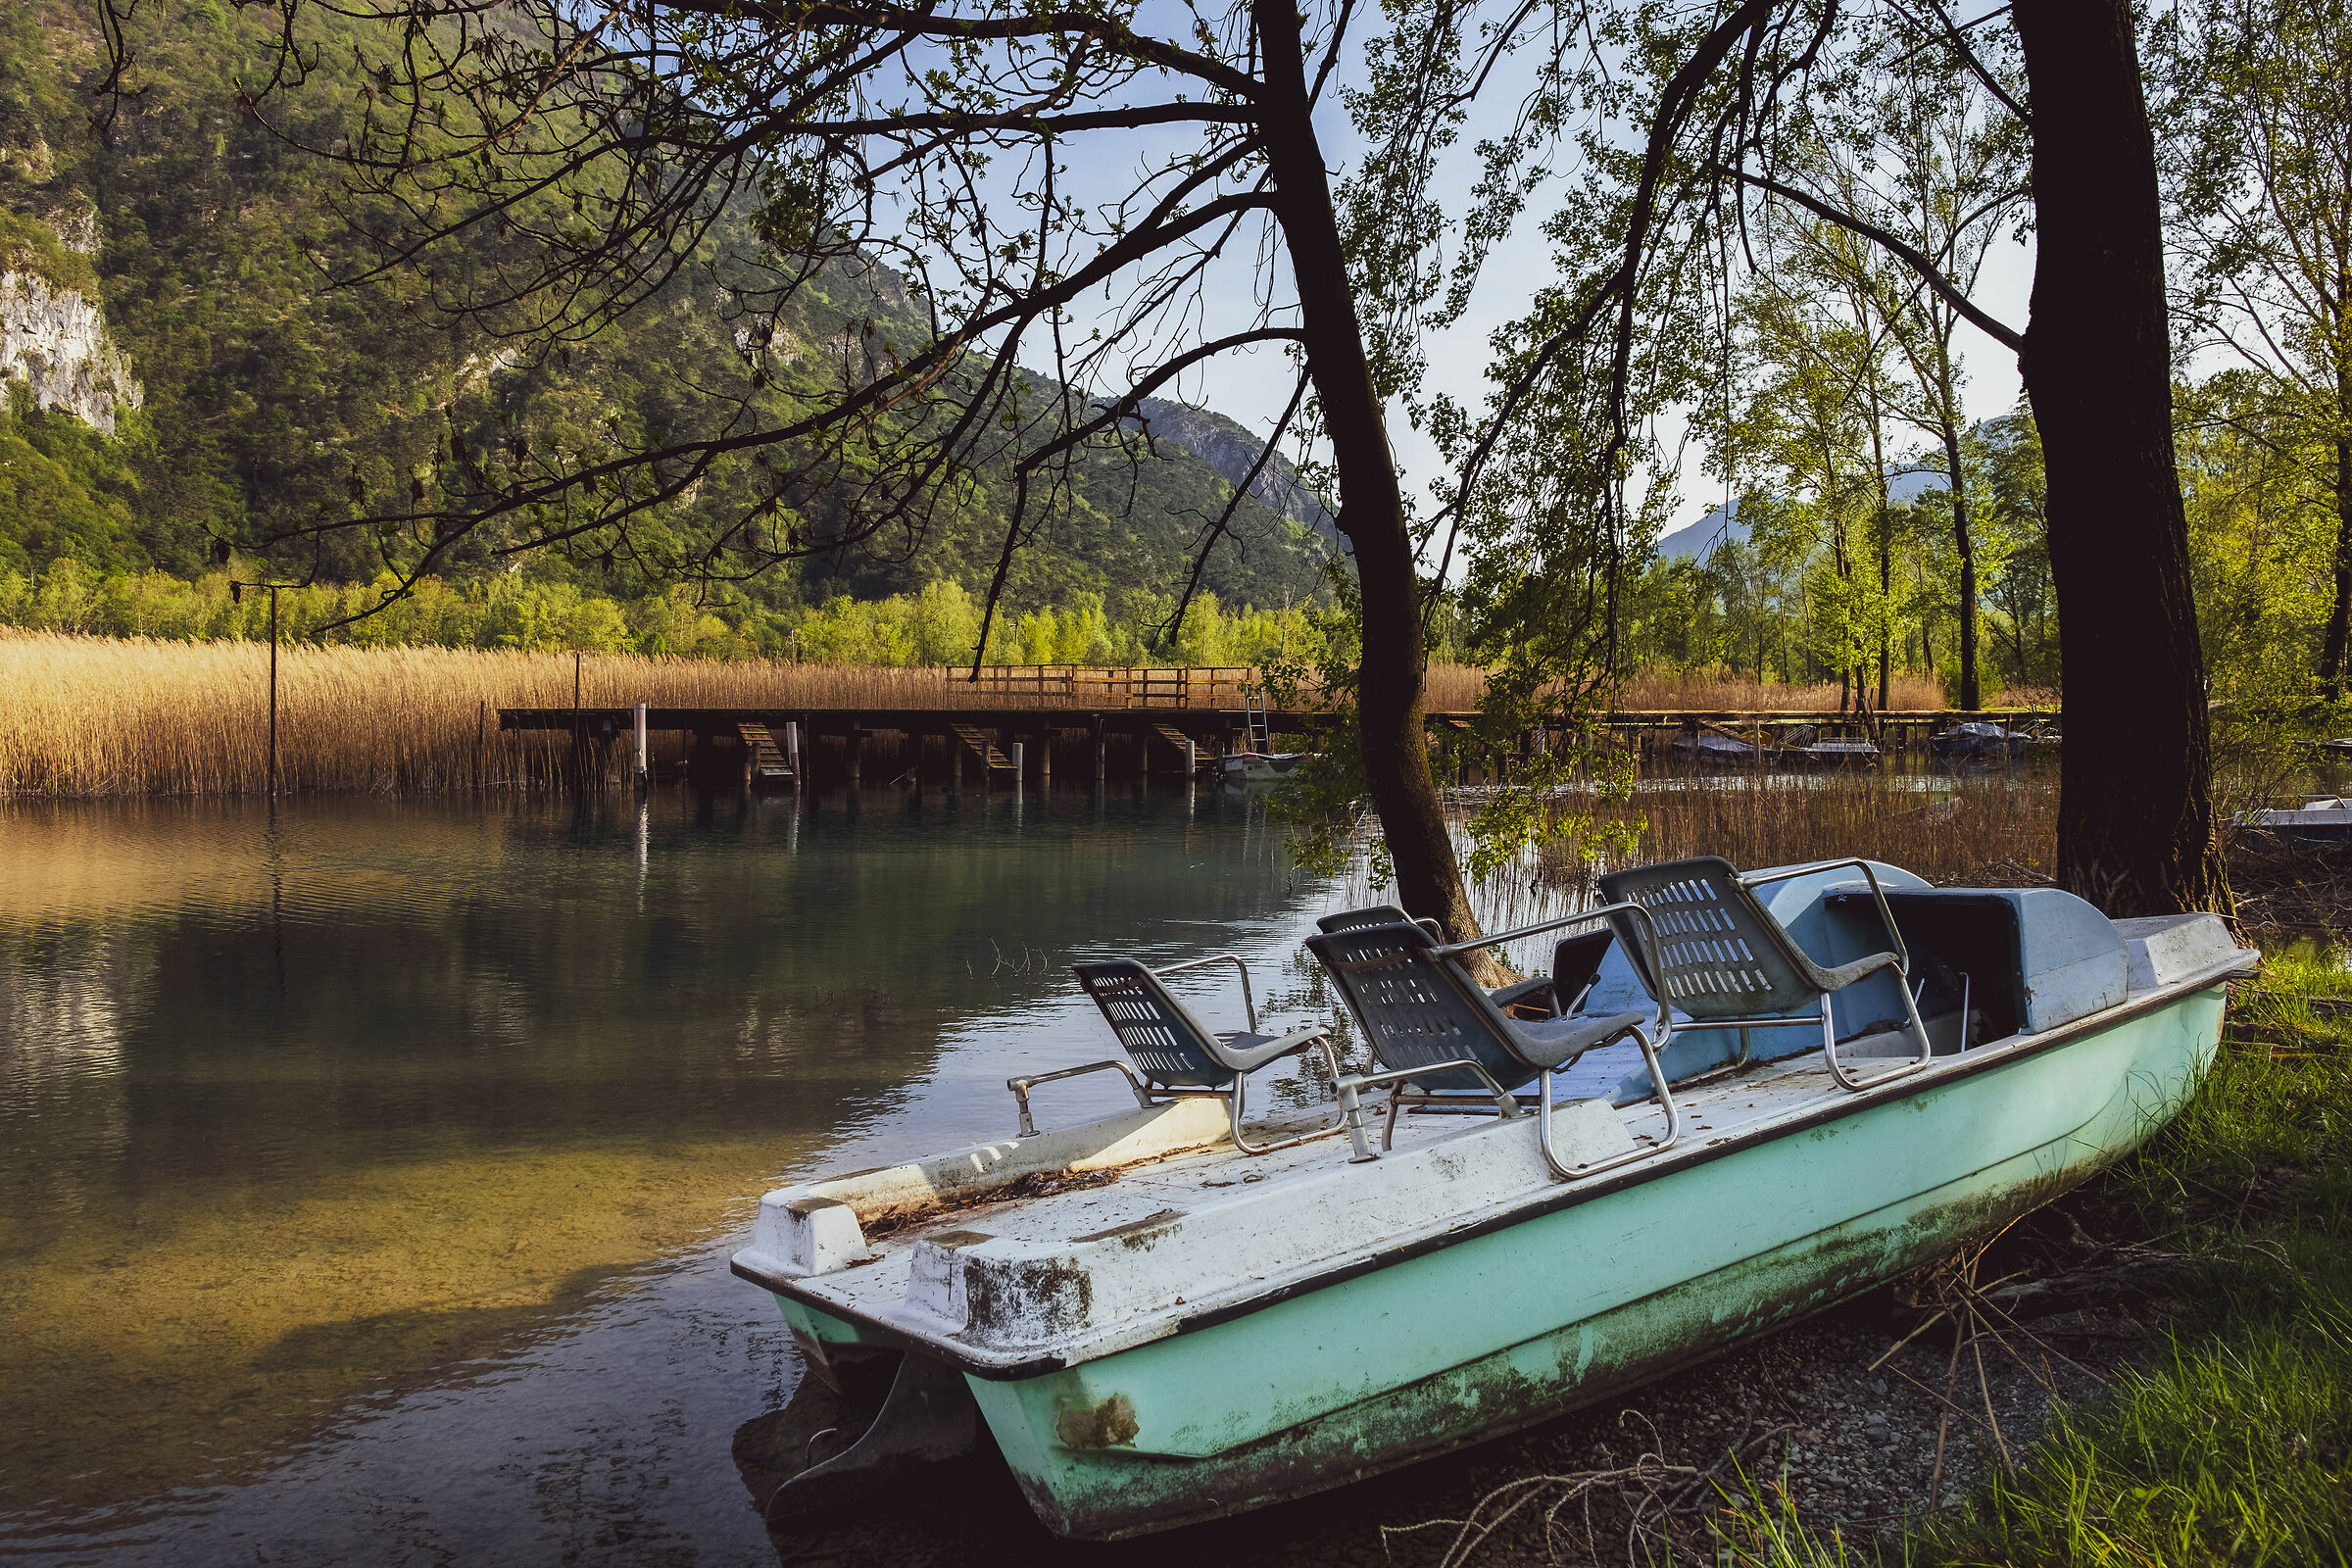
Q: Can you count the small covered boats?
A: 2